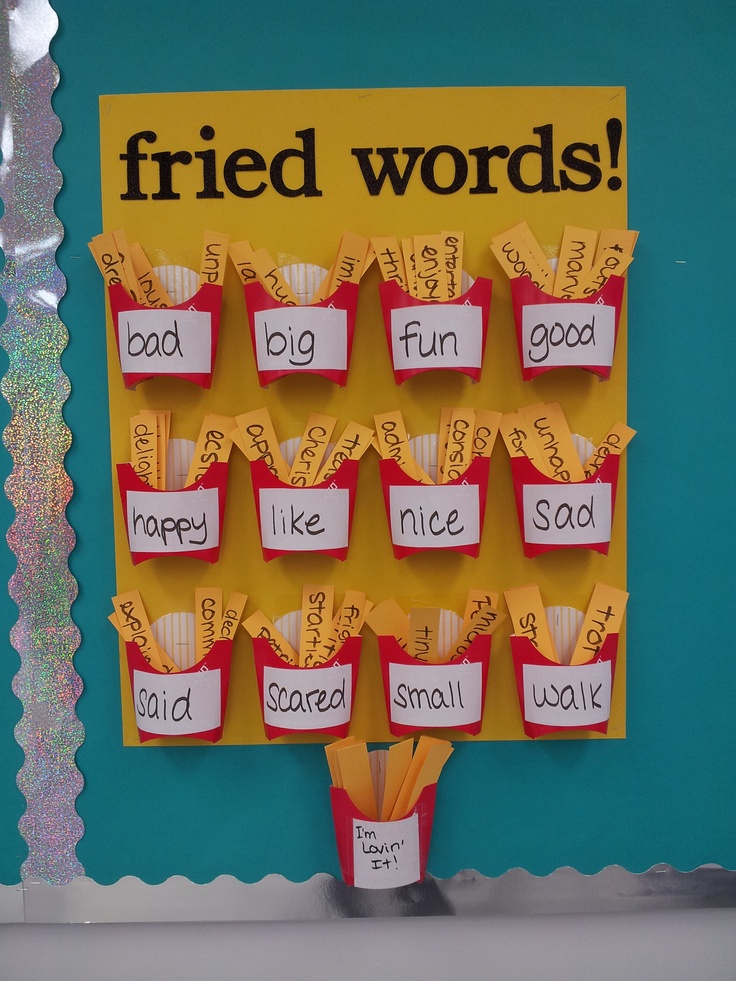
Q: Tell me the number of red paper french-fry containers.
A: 13